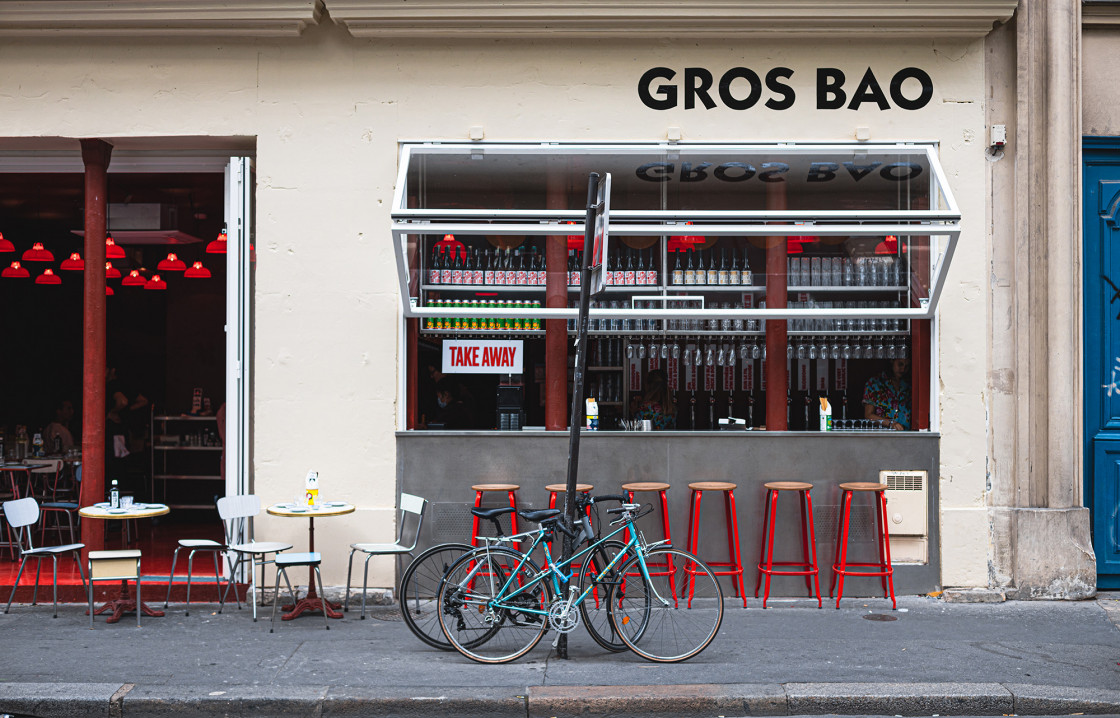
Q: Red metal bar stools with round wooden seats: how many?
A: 6